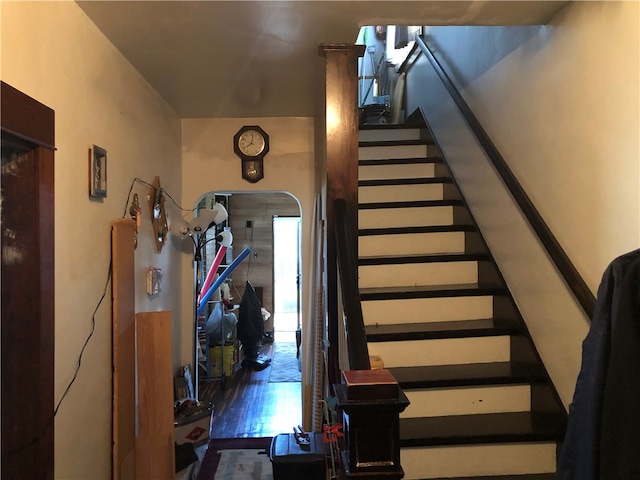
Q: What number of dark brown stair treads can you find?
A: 11